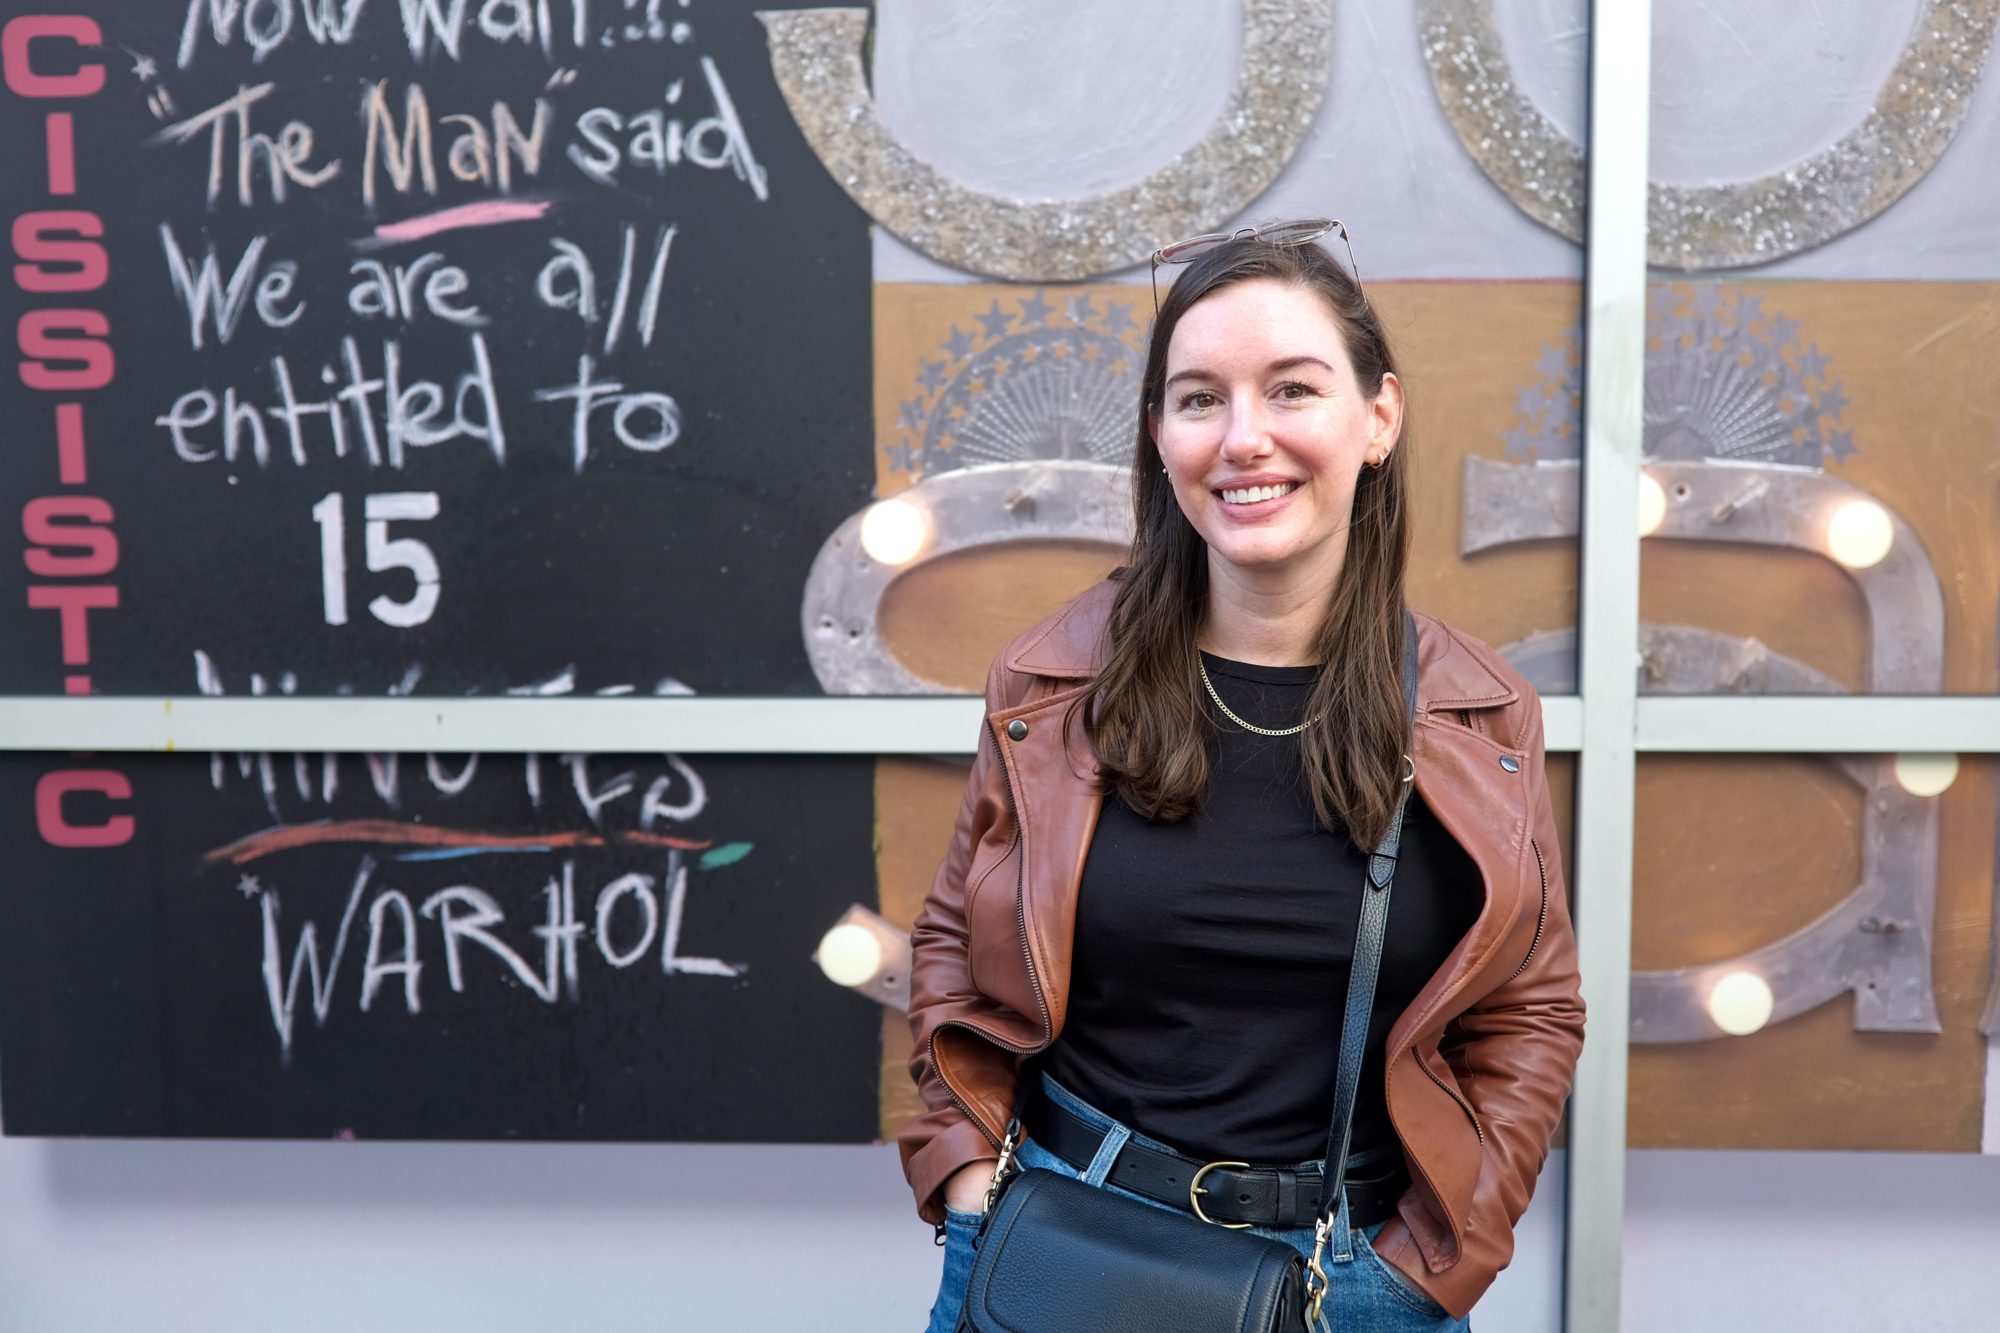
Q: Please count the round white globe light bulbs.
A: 6